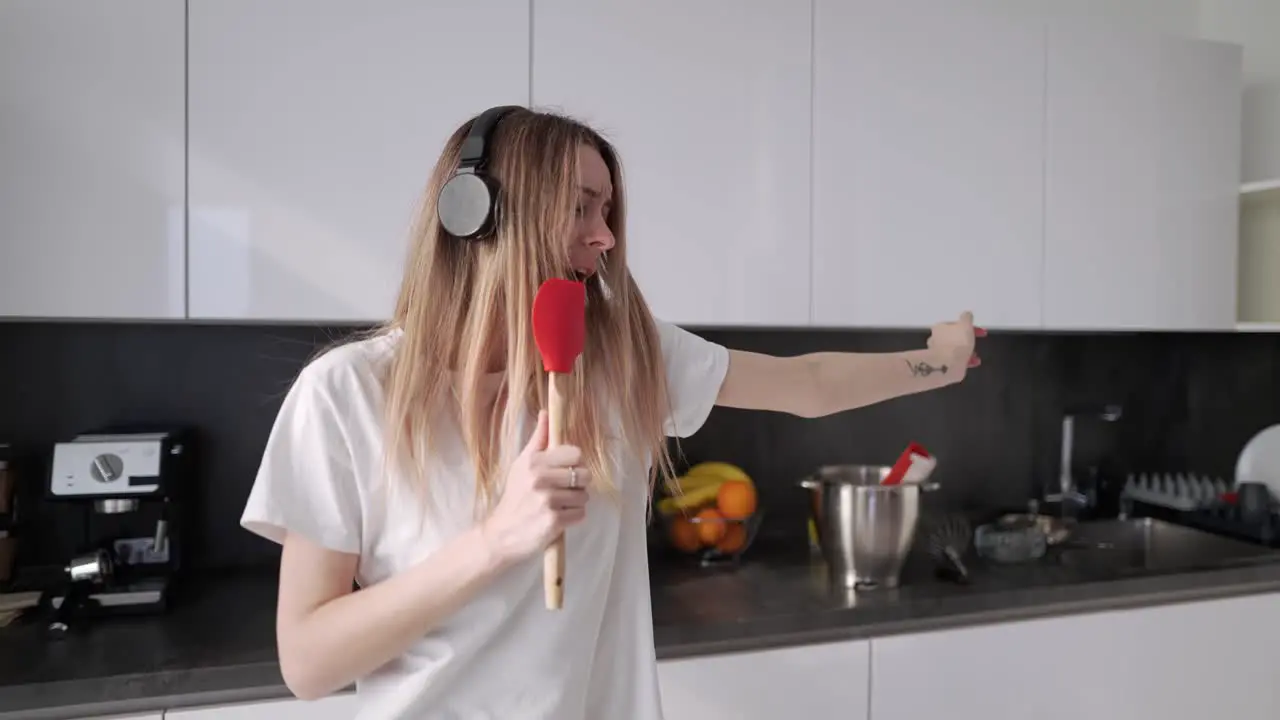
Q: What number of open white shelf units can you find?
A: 1